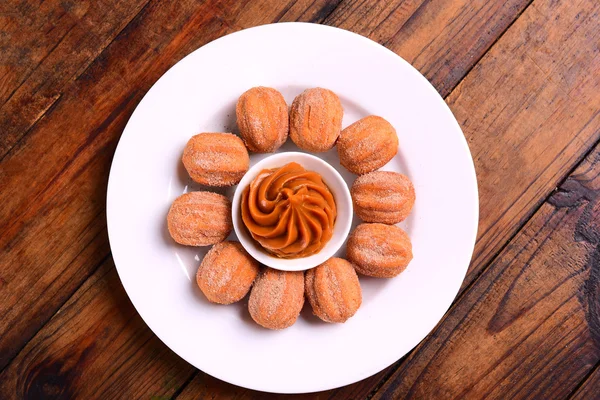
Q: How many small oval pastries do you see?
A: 10